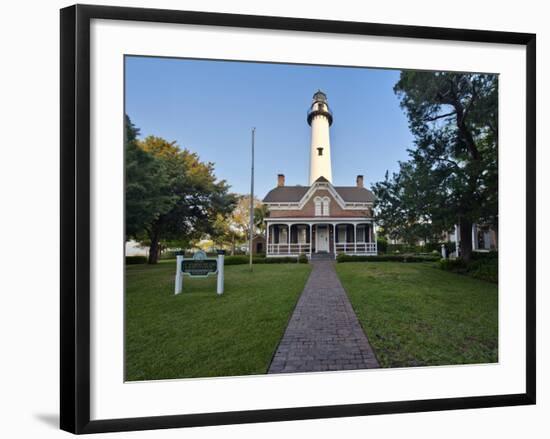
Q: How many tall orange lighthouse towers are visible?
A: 0